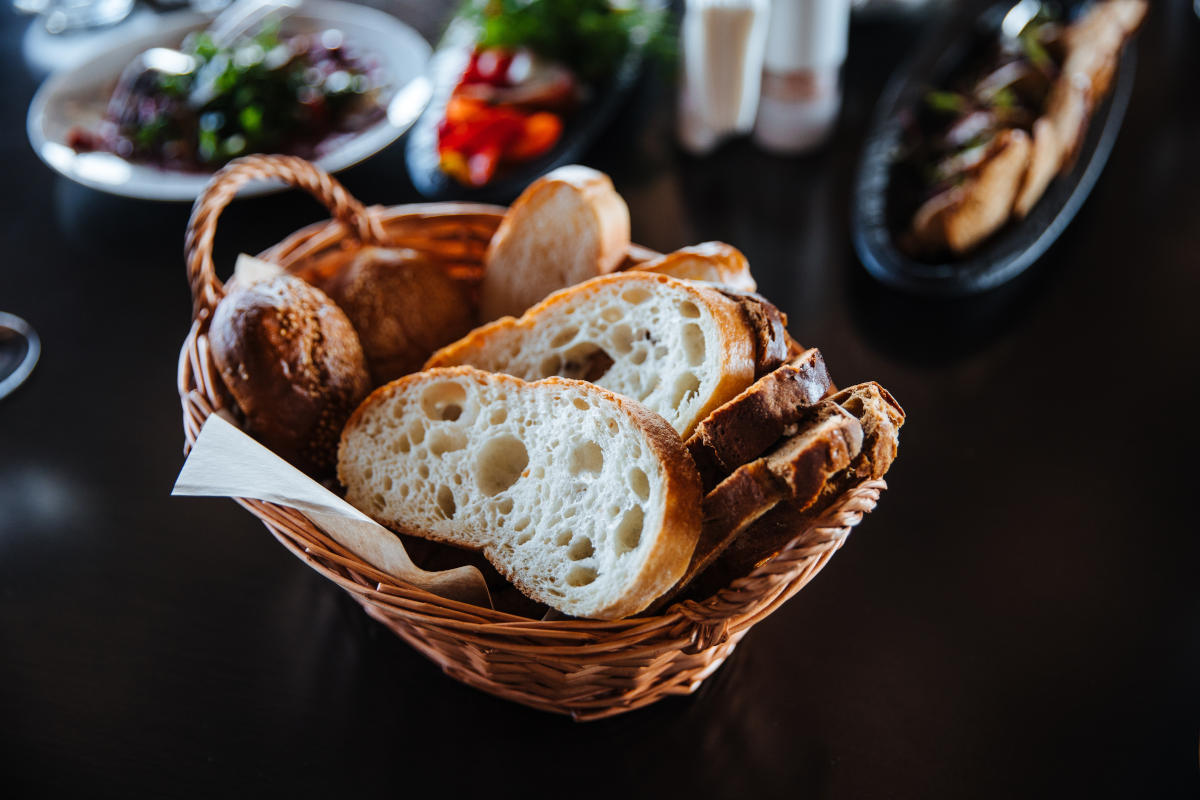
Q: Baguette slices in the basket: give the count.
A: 4